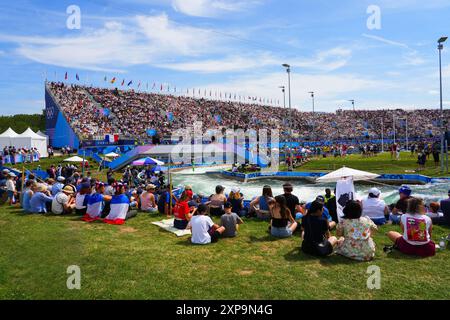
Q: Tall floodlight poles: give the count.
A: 5